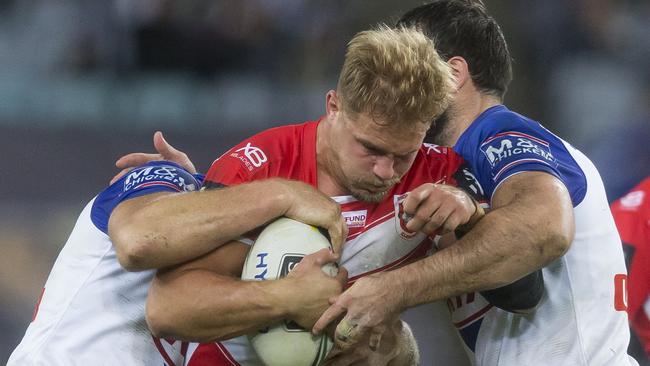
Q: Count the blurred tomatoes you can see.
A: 0